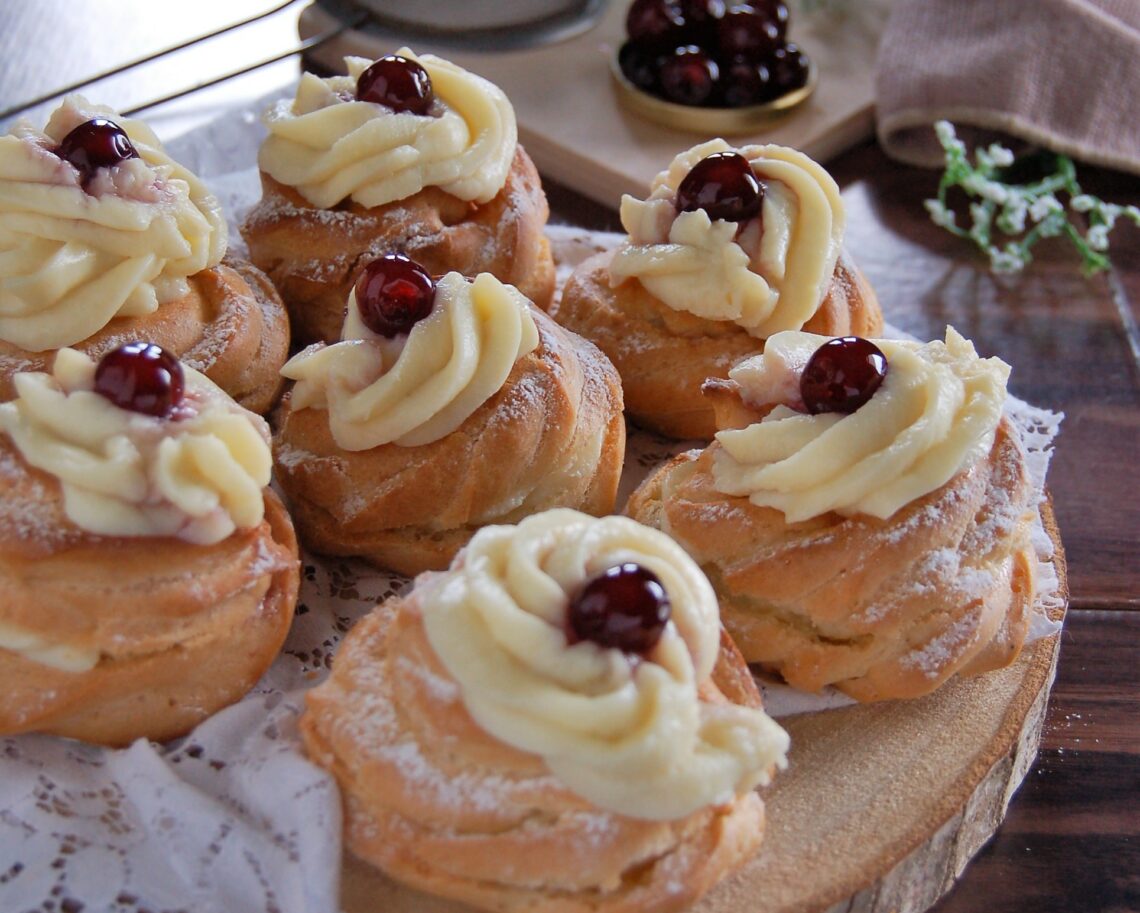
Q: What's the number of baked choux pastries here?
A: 7